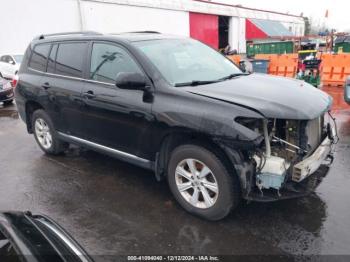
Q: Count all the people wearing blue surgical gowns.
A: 0